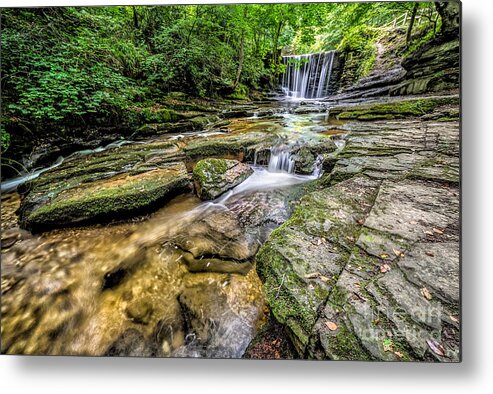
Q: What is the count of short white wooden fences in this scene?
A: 1